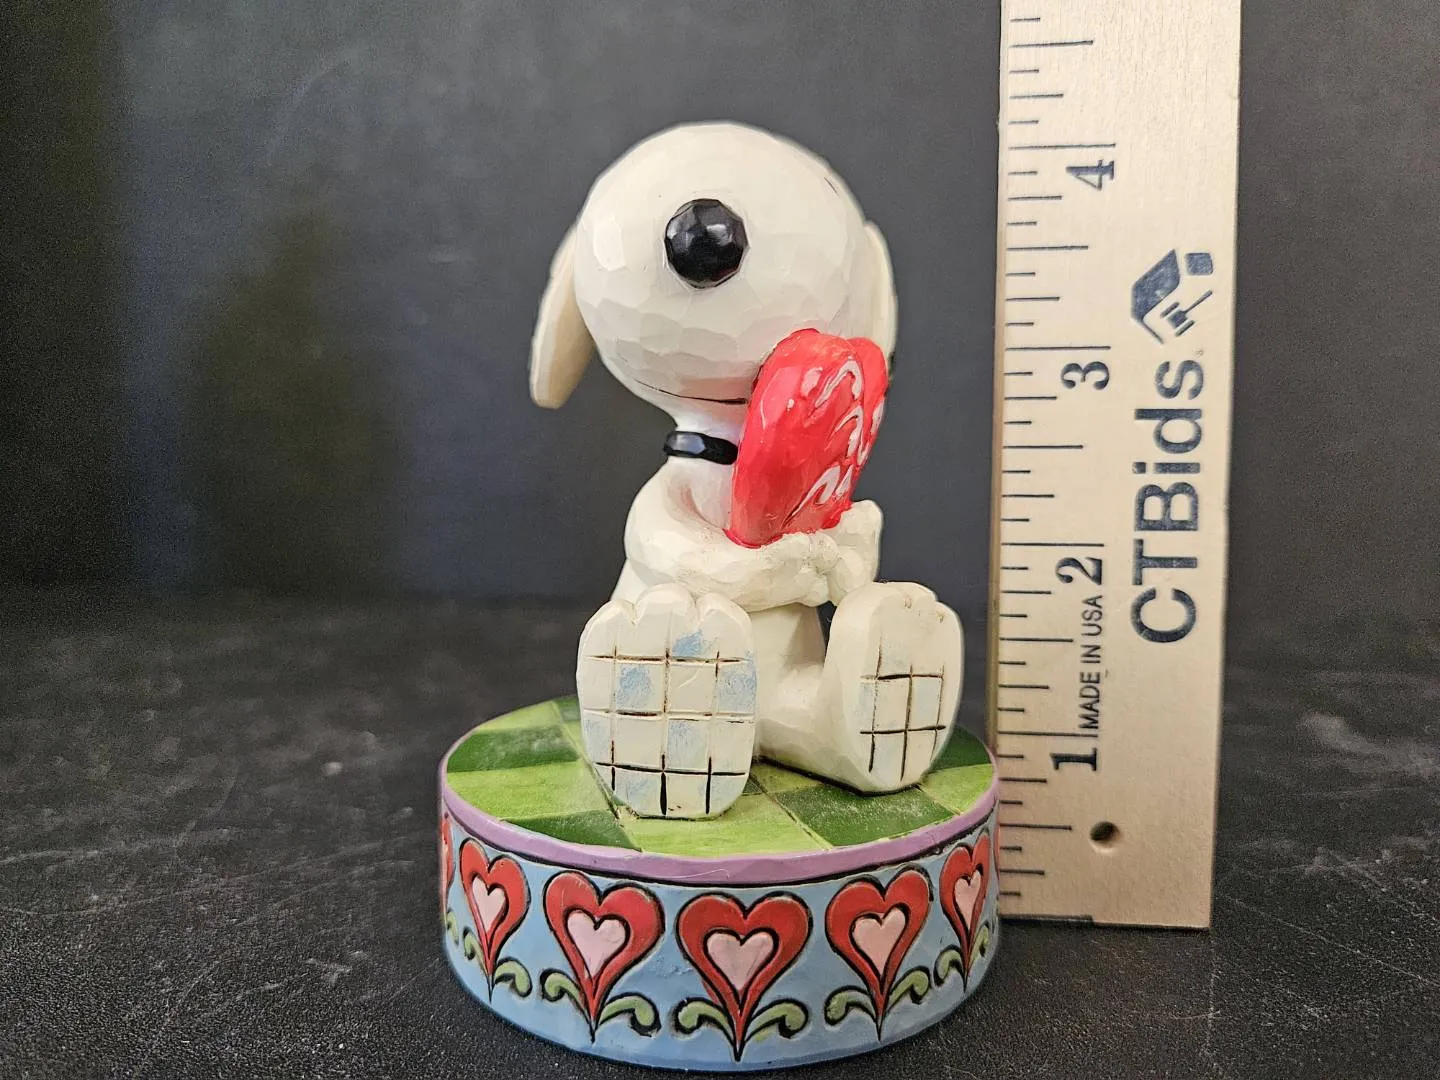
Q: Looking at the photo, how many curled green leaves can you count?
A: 11